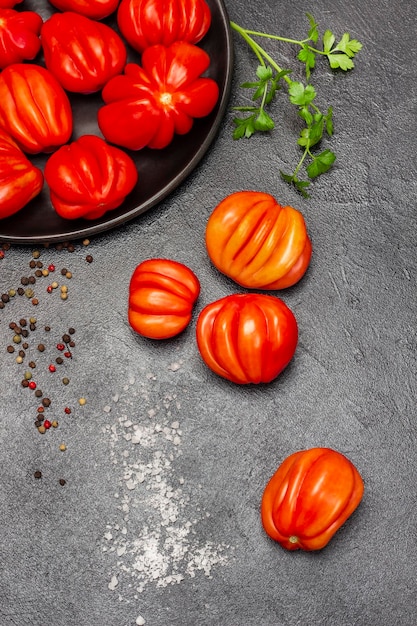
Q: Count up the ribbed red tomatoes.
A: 13